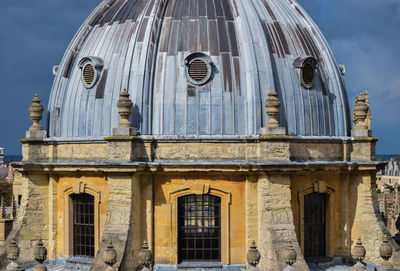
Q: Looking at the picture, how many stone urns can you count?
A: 12